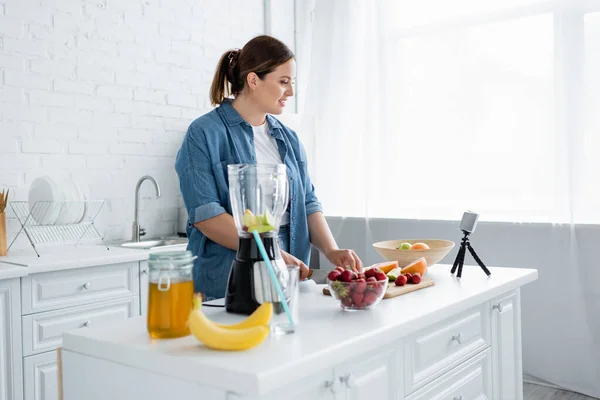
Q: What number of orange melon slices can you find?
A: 2